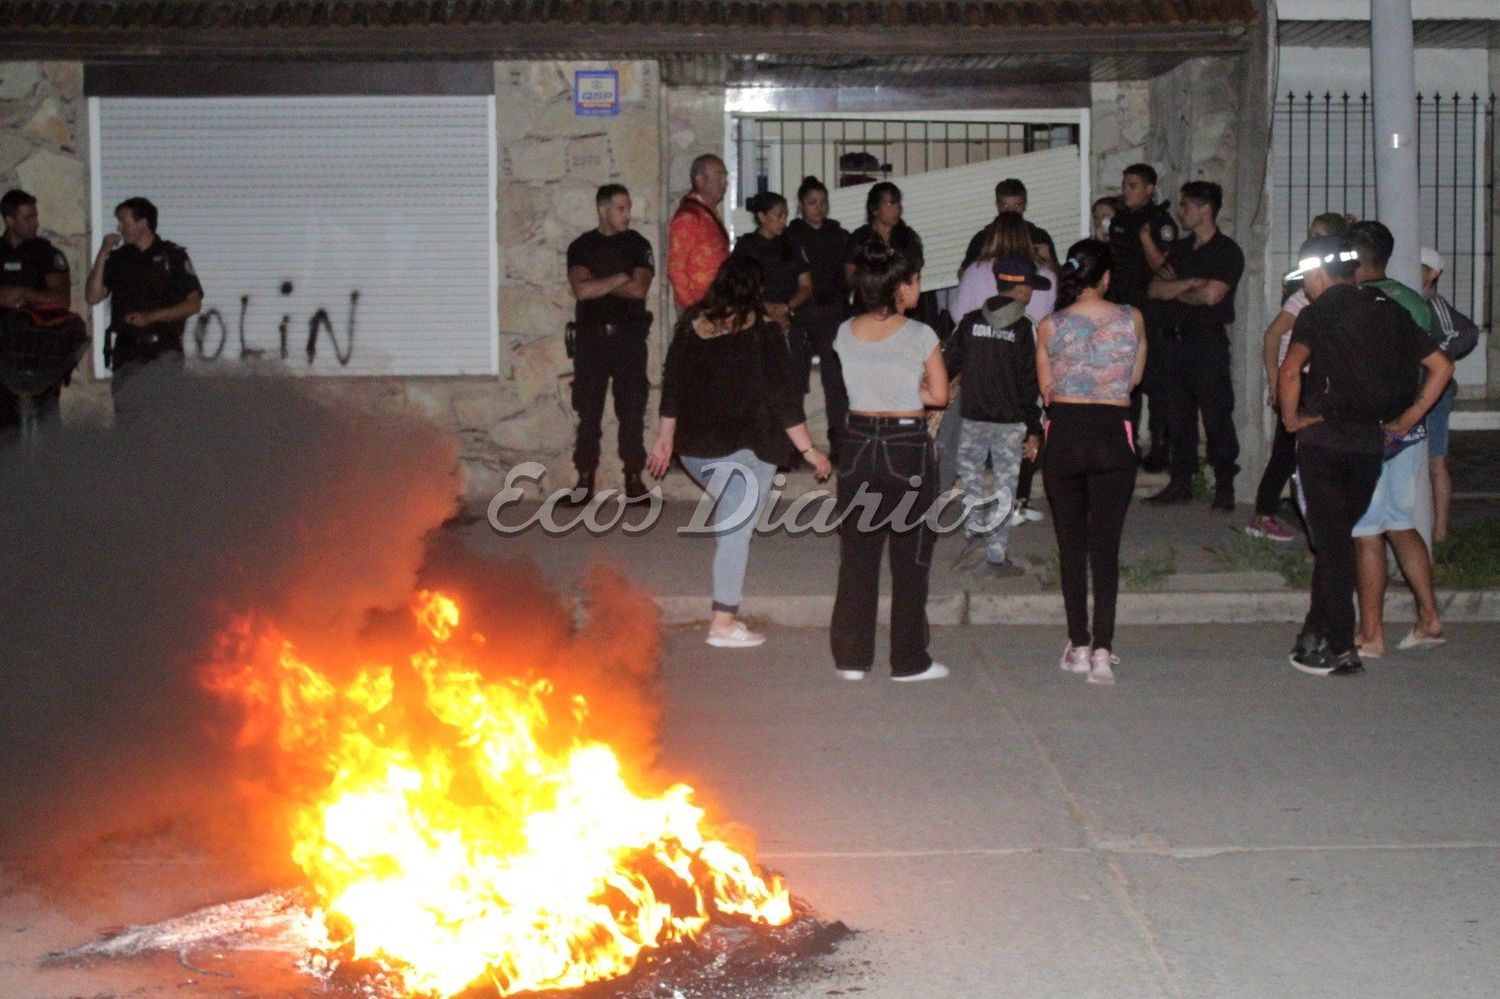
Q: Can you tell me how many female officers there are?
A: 3